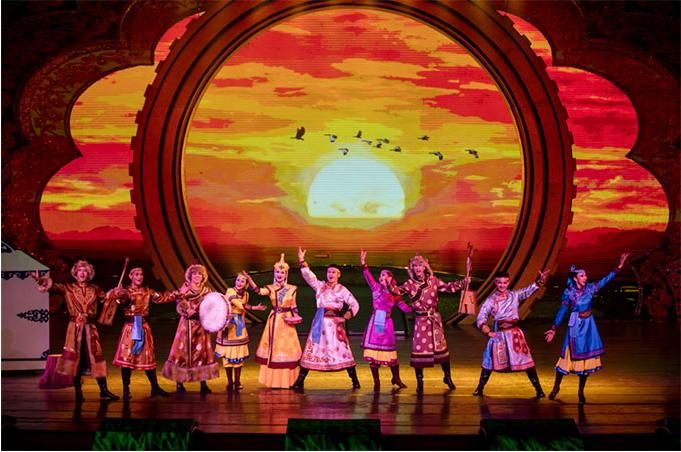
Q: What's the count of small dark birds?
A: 11